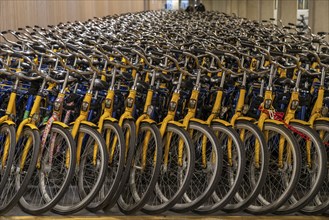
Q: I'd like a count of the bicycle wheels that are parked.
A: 14